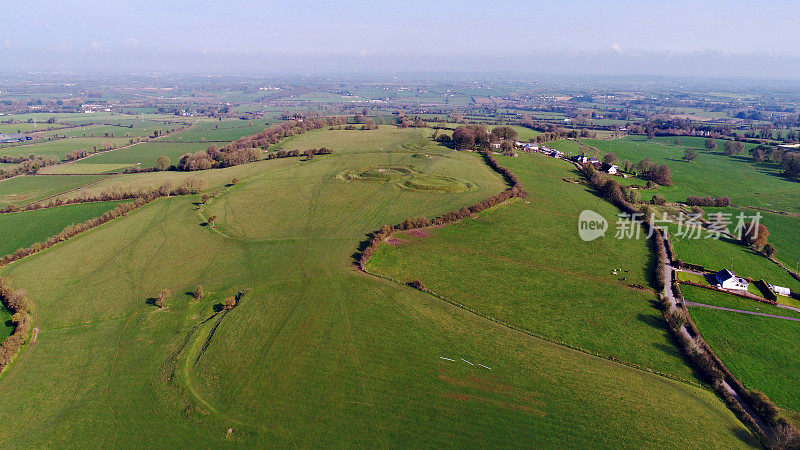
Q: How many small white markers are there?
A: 3